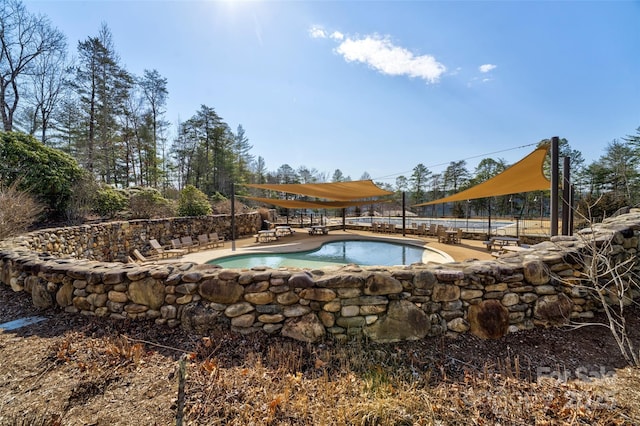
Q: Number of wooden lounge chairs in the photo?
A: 7